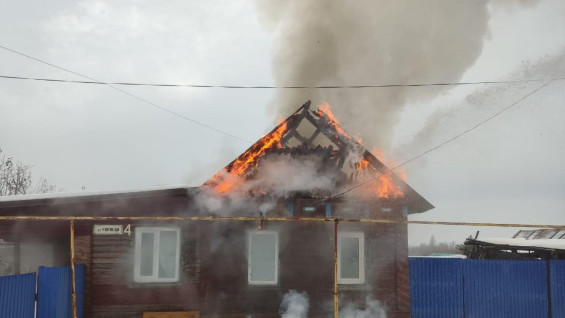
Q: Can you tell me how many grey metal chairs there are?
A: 0